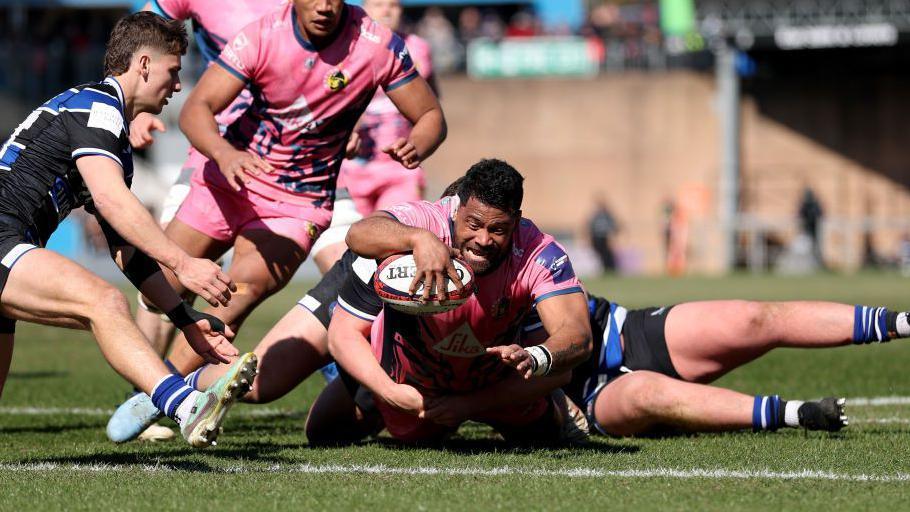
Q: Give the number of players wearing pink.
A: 4